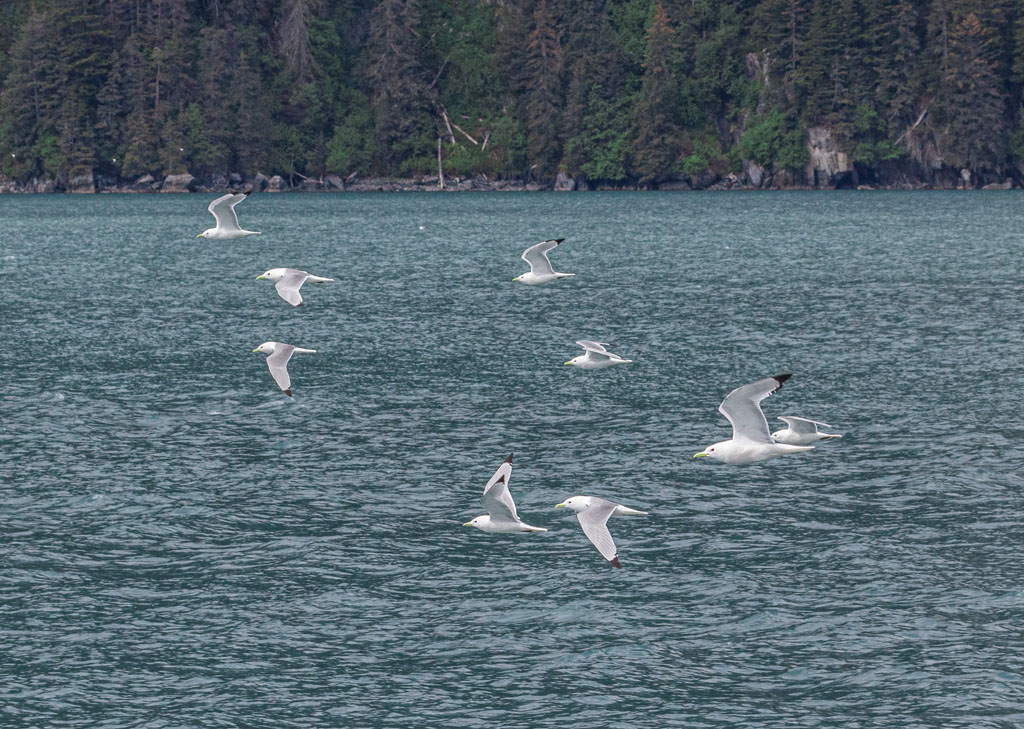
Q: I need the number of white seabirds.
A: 9